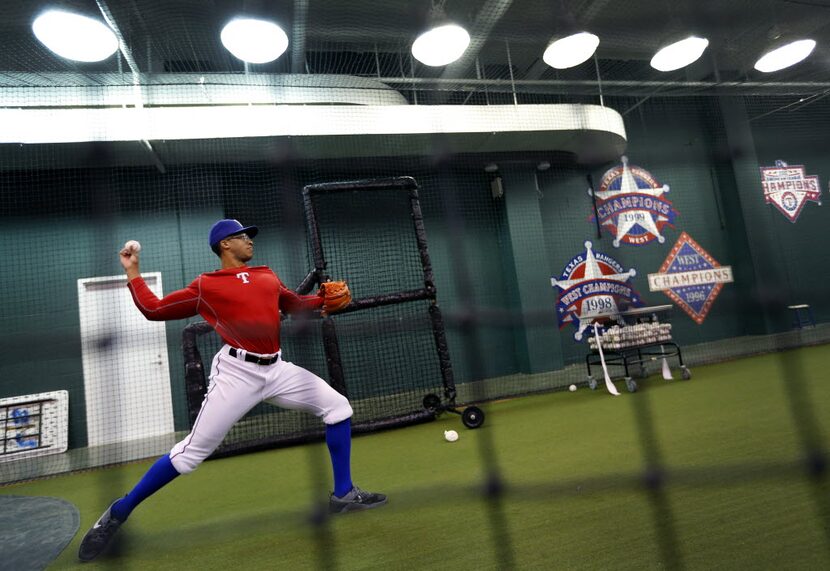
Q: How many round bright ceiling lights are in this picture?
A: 6